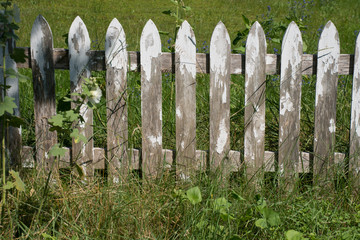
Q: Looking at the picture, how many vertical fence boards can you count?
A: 11